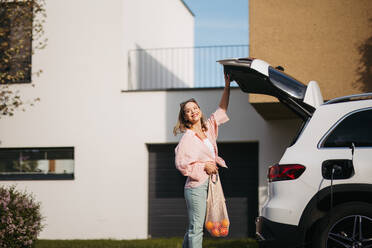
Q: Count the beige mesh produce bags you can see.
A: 1